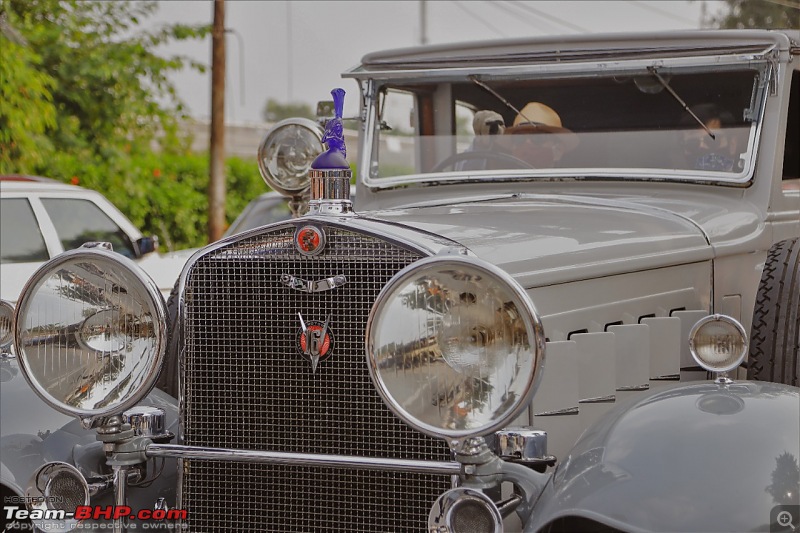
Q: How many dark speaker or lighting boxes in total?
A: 0